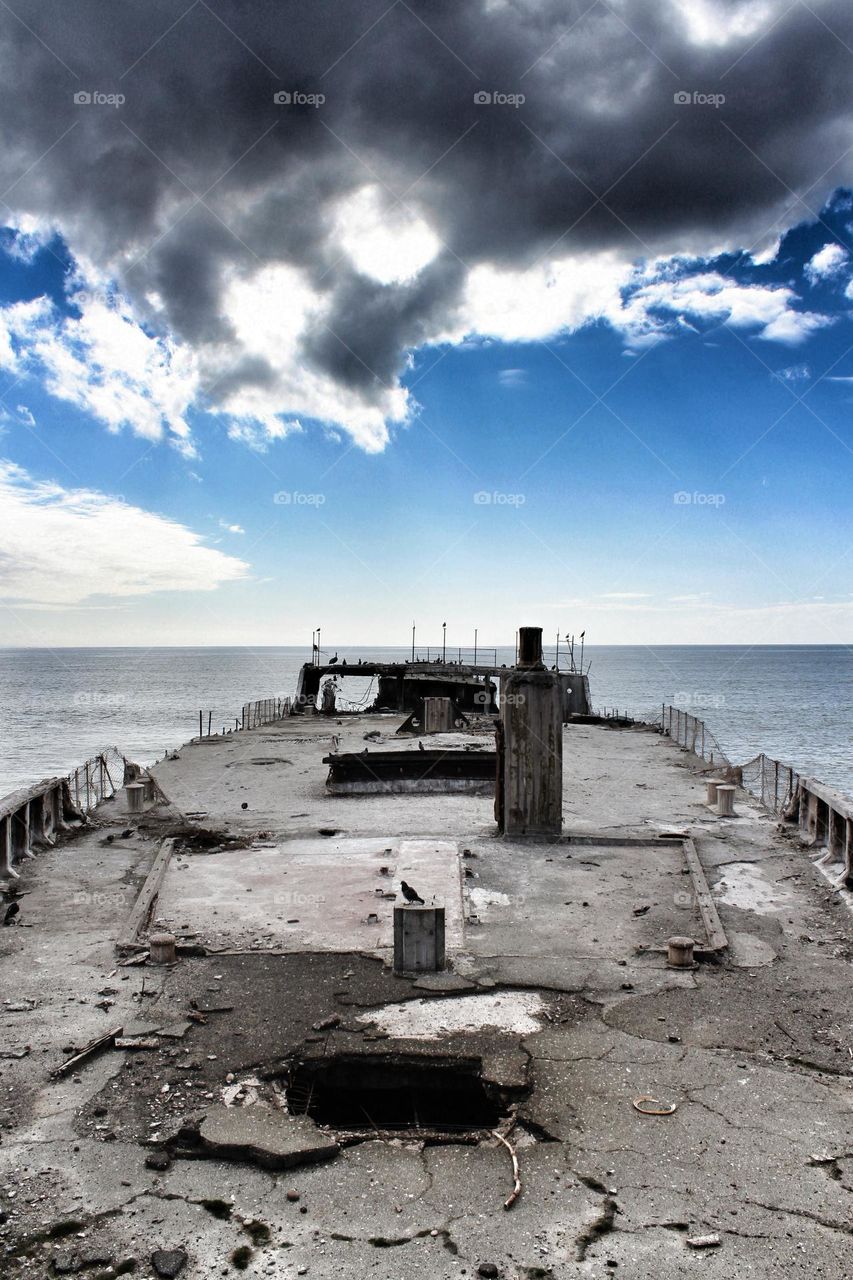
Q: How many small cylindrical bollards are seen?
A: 6